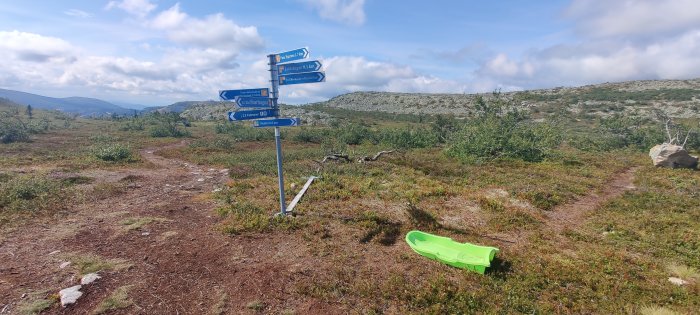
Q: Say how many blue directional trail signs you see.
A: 7